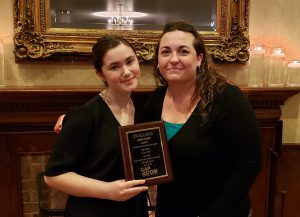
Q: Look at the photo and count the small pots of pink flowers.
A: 0